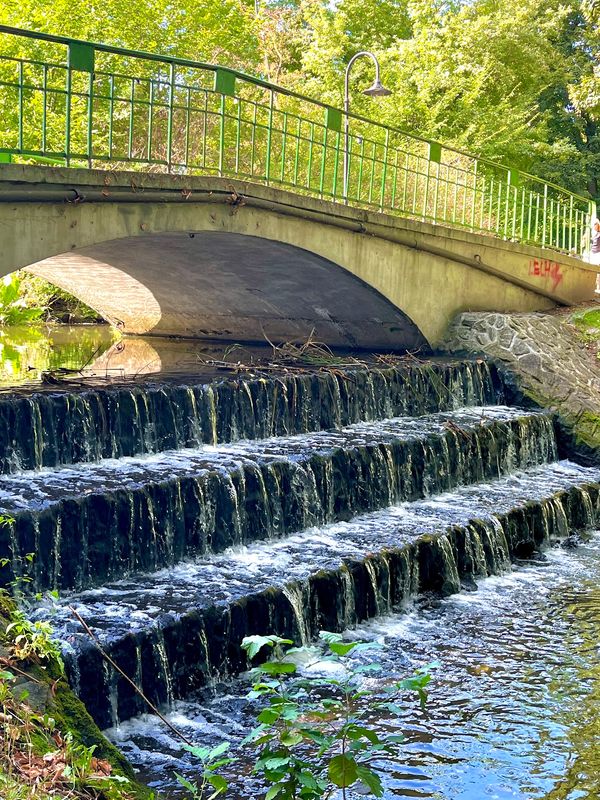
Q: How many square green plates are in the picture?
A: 5